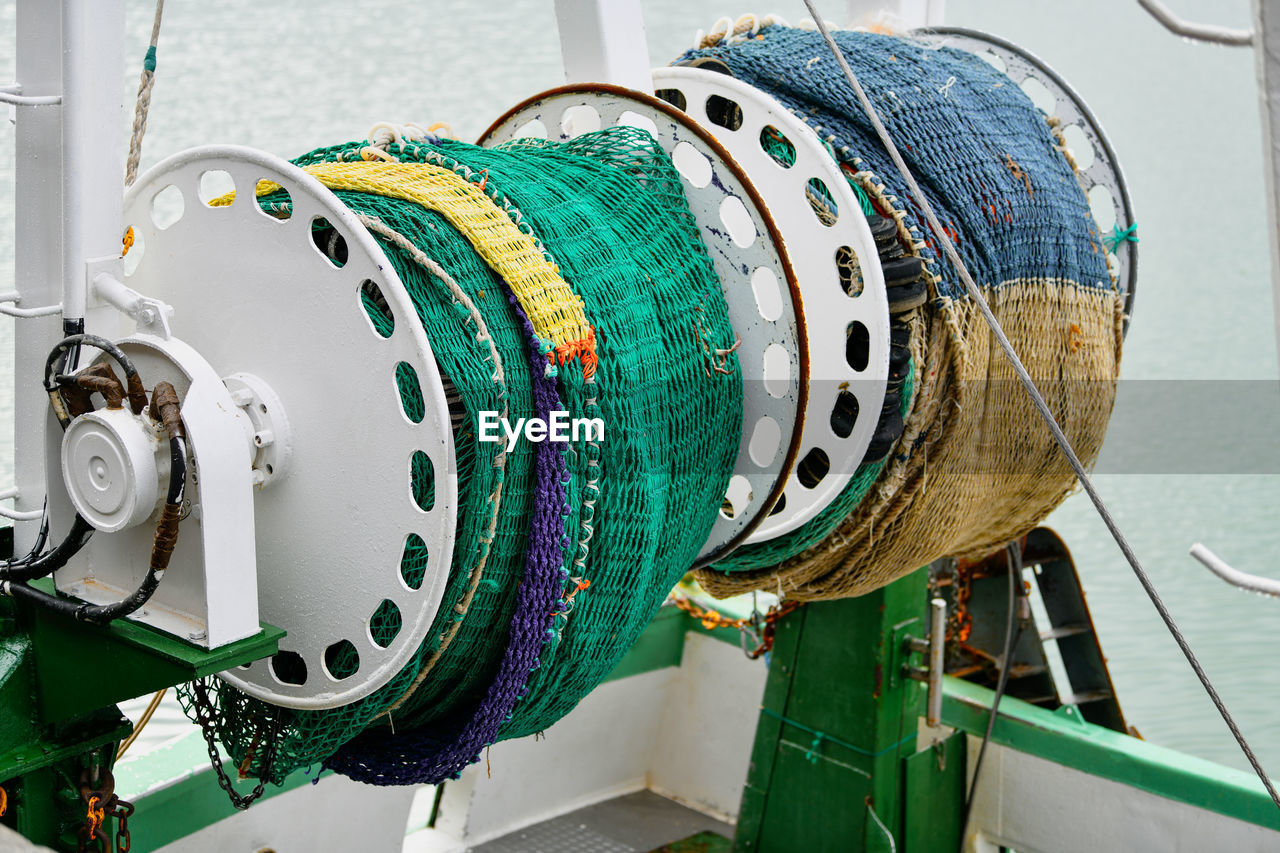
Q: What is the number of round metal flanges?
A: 4